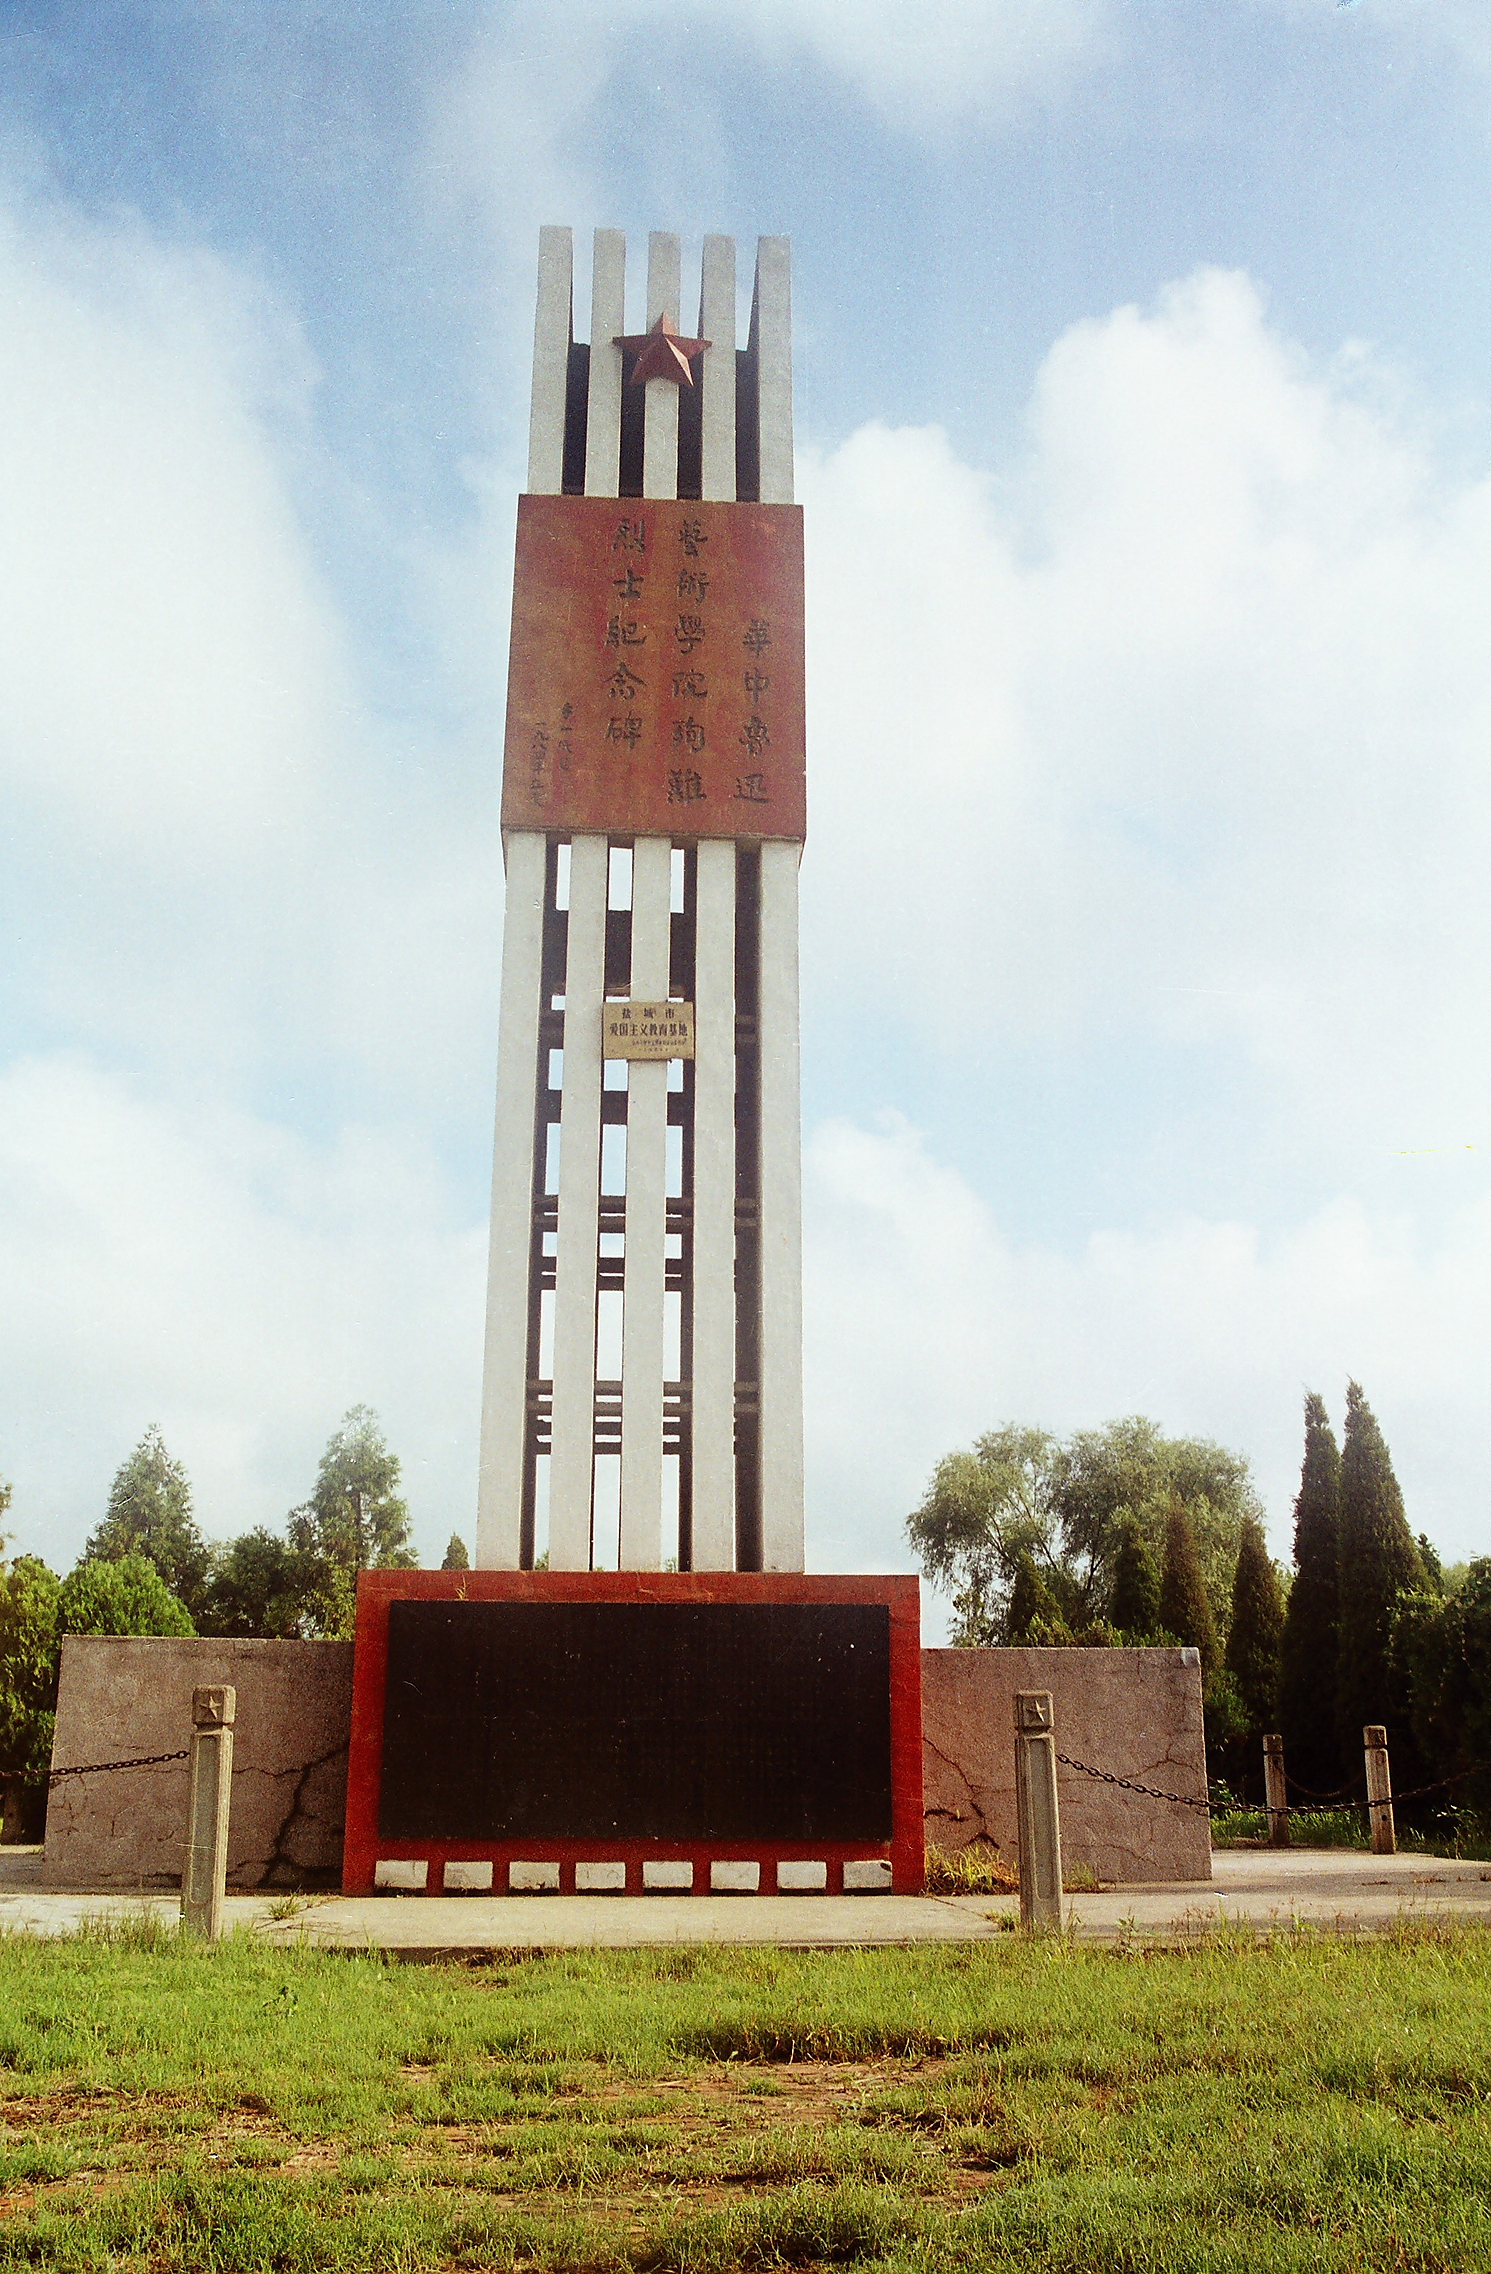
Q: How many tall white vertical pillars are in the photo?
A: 5